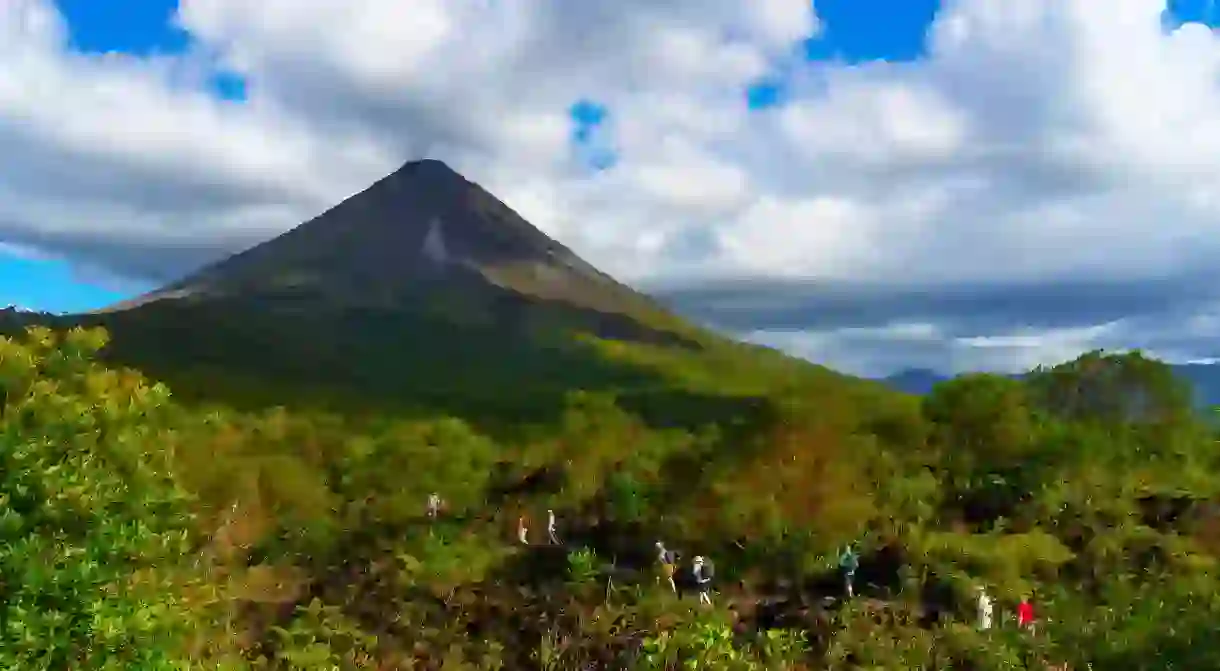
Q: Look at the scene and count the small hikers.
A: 8